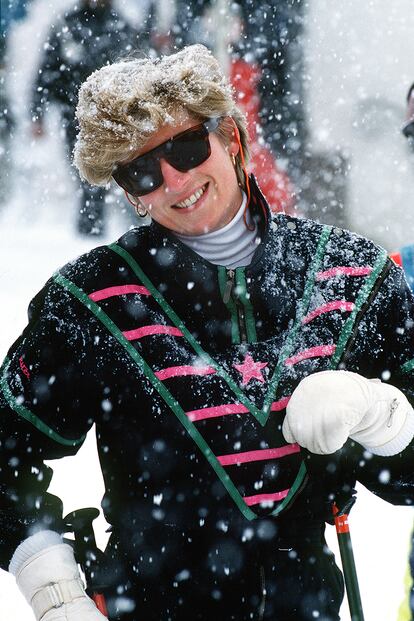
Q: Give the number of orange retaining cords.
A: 1